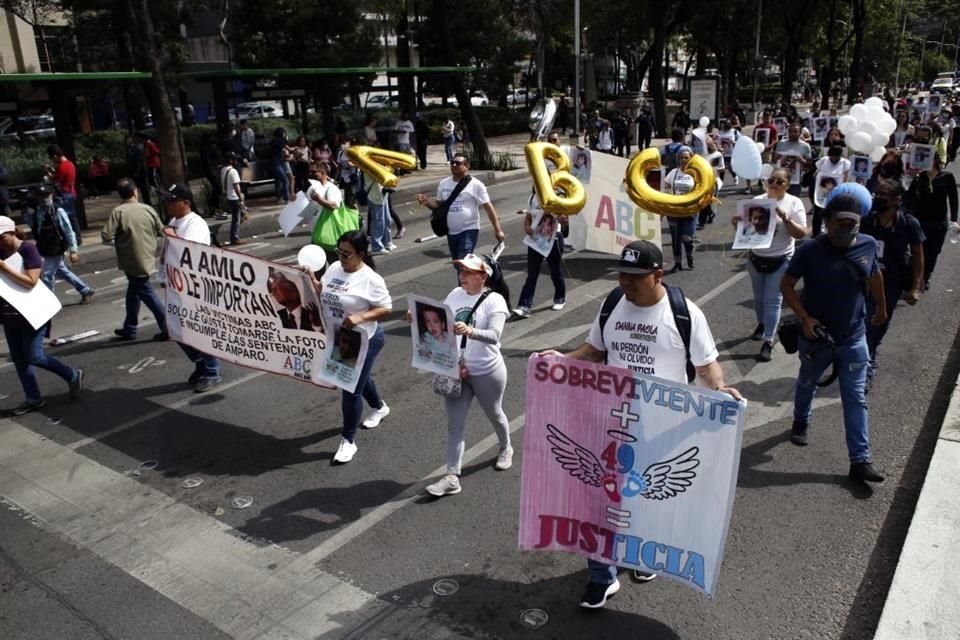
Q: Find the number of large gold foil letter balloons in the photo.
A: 3